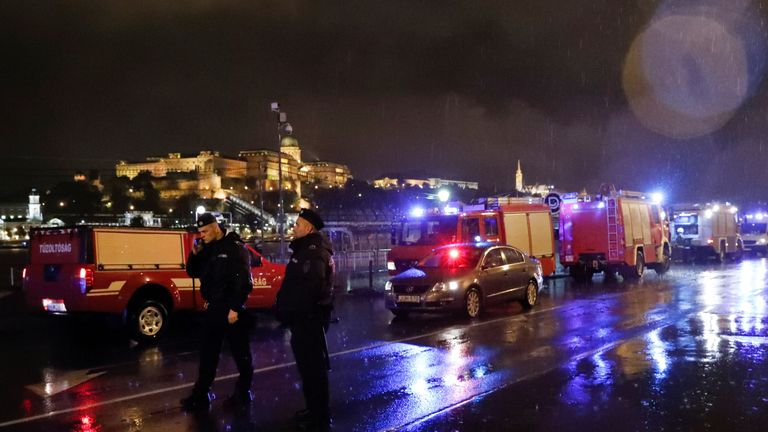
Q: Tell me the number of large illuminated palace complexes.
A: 1